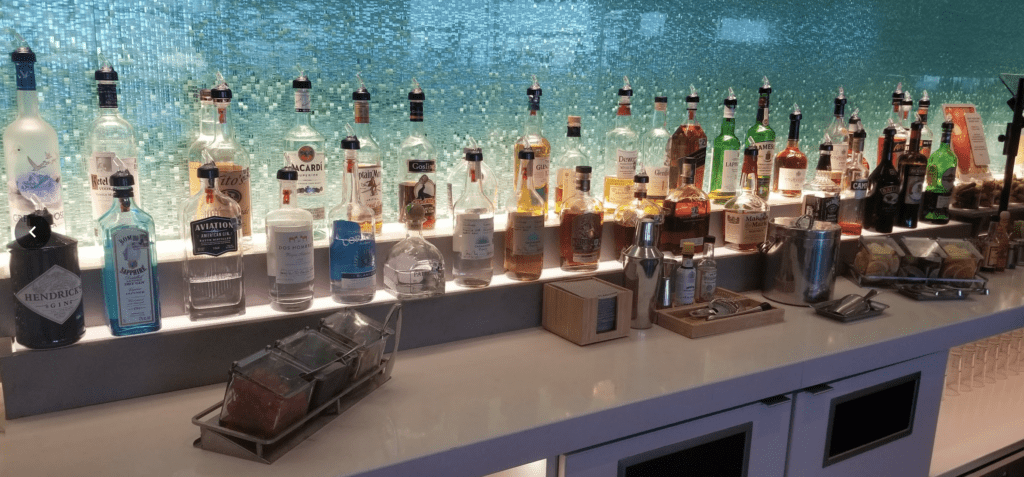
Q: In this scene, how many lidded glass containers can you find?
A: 6